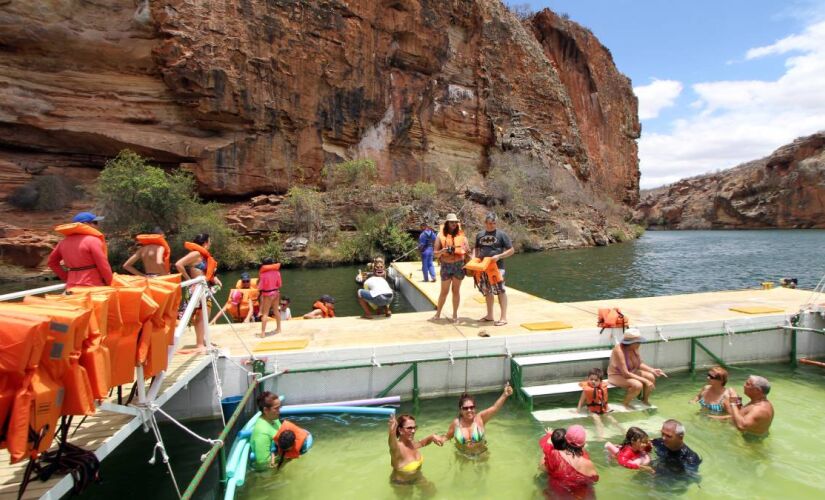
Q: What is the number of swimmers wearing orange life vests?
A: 2